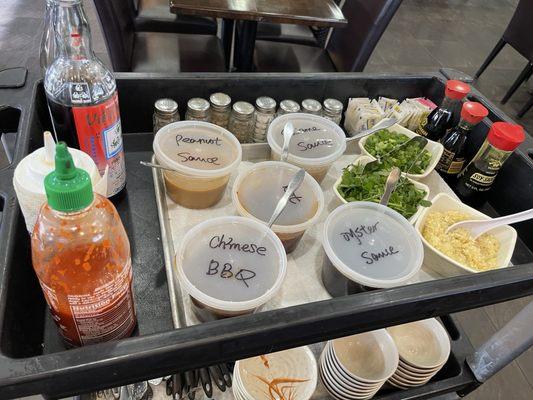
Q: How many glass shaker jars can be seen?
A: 8